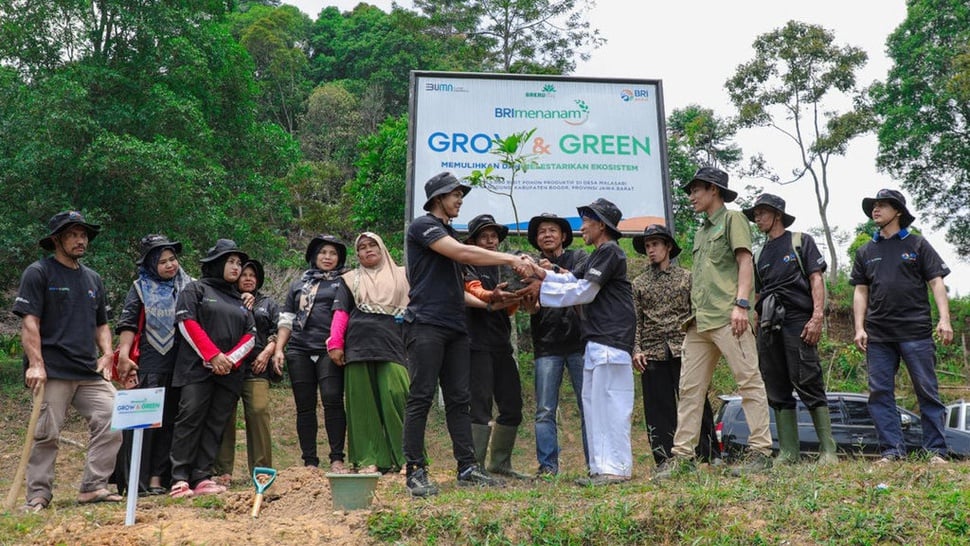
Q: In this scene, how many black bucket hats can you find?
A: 12